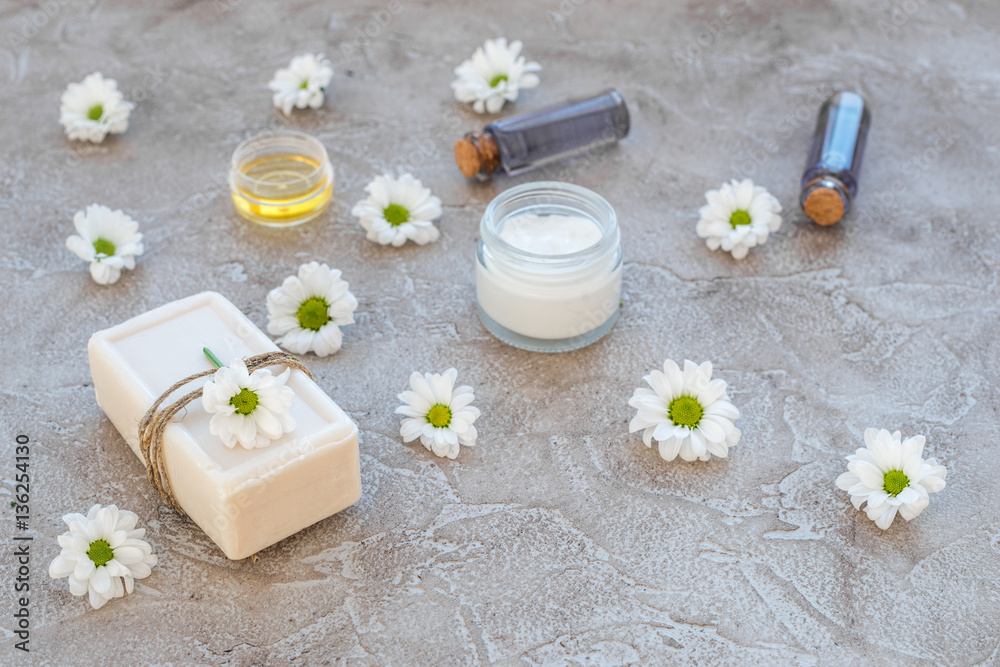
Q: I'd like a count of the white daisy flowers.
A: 12